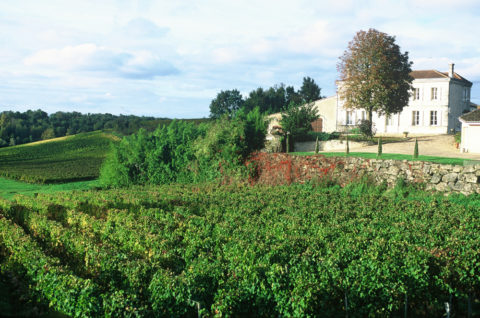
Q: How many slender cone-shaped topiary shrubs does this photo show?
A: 5